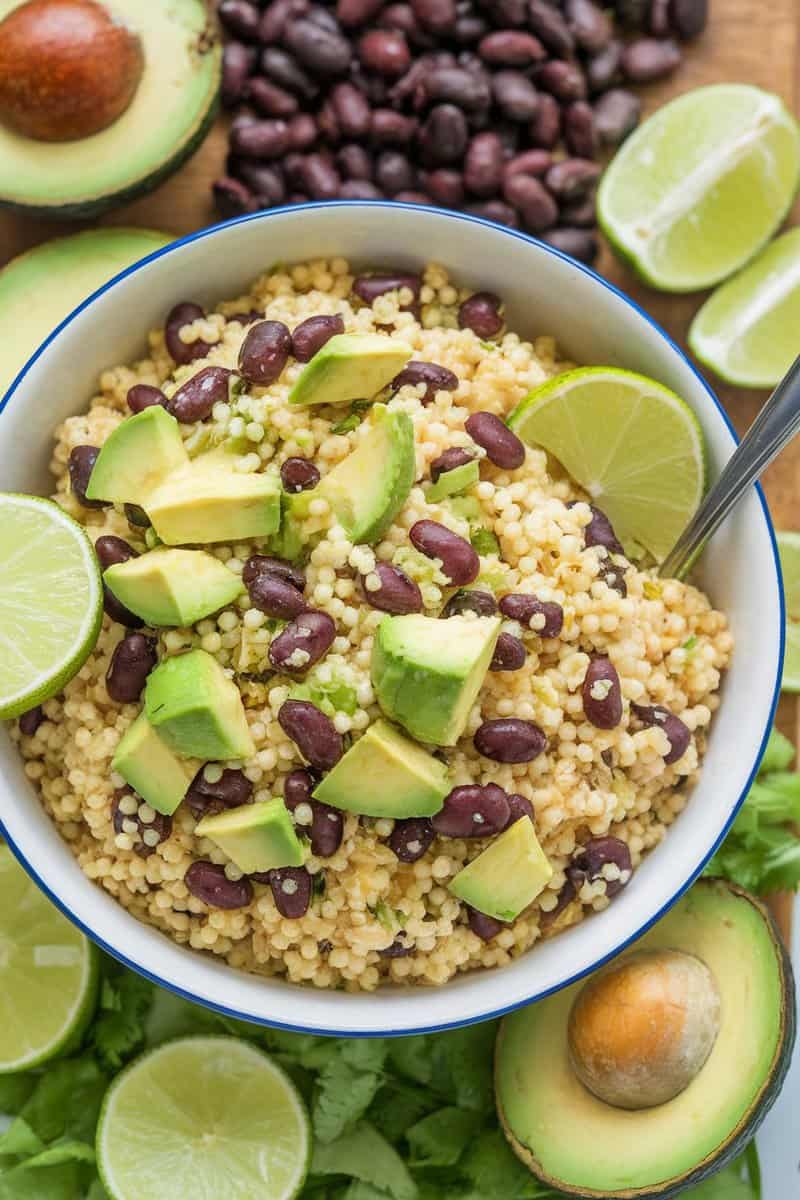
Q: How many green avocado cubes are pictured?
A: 11